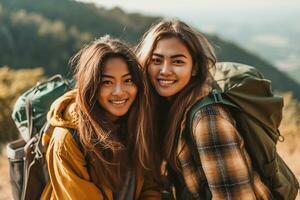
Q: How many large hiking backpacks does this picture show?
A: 2